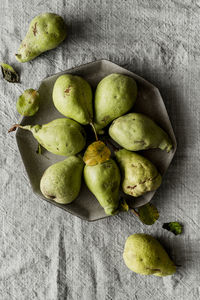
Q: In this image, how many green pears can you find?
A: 9